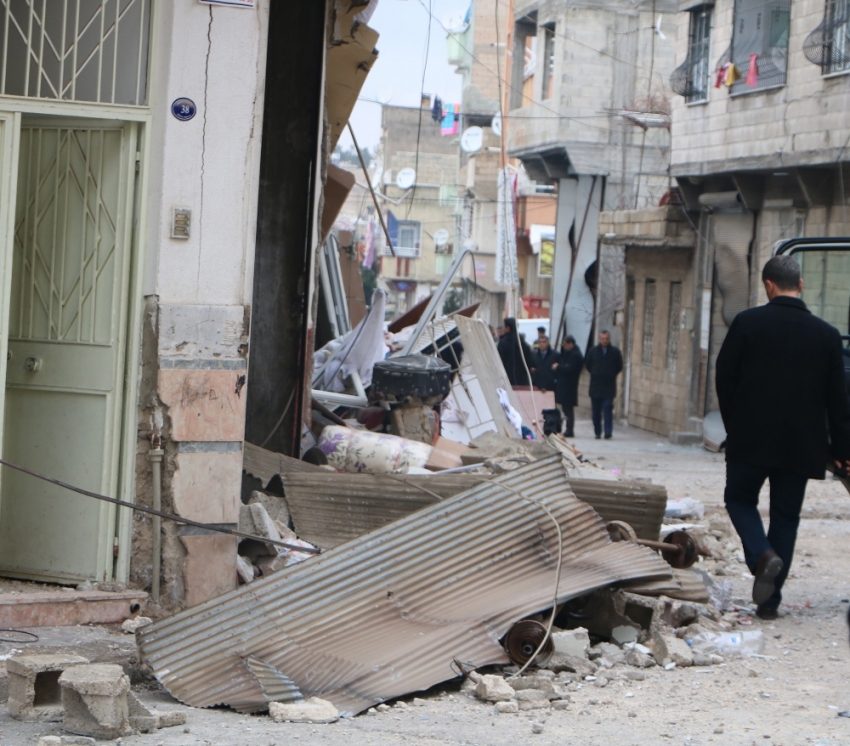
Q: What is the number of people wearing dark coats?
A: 5